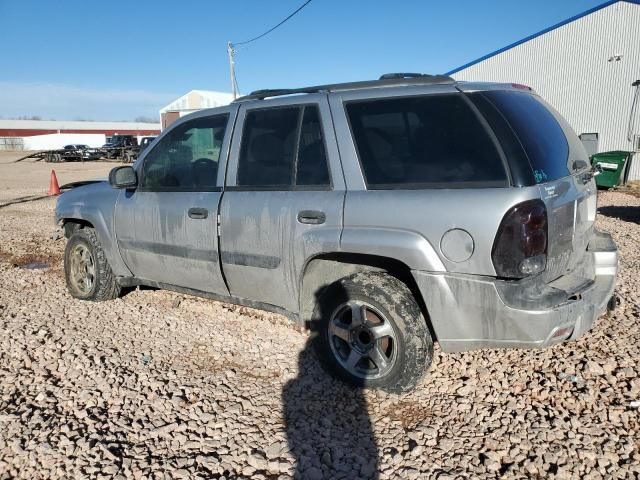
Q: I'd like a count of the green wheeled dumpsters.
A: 1